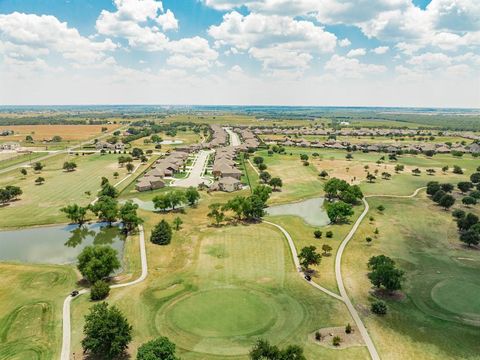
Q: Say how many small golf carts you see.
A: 2